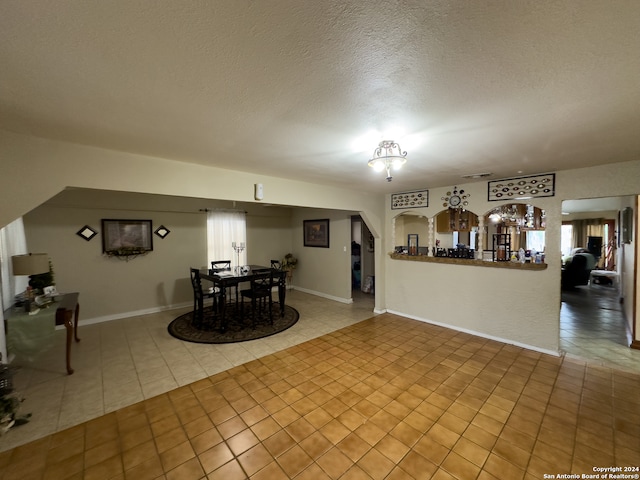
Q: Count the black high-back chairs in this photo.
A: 4